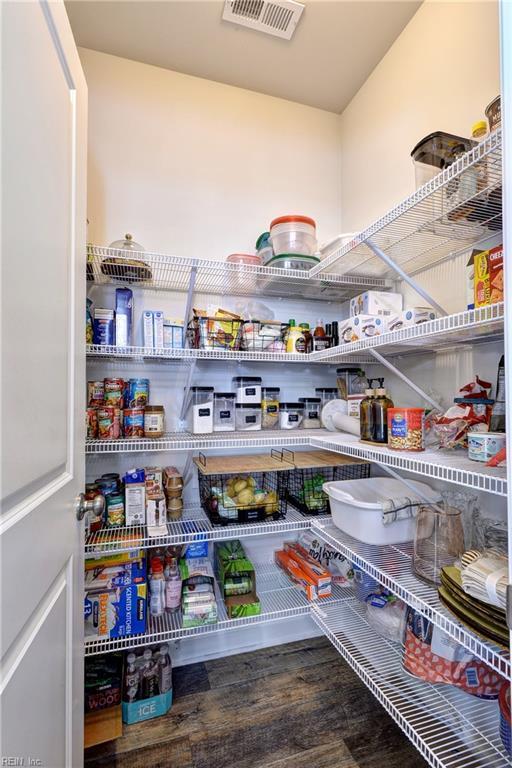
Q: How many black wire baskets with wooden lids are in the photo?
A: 2